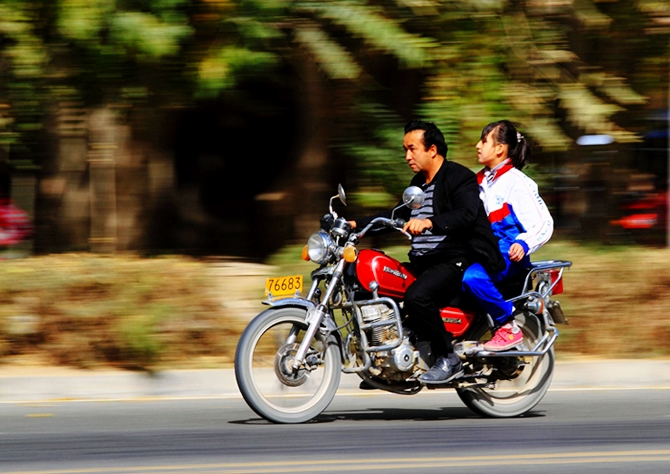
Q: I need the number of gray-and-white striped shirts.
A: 1